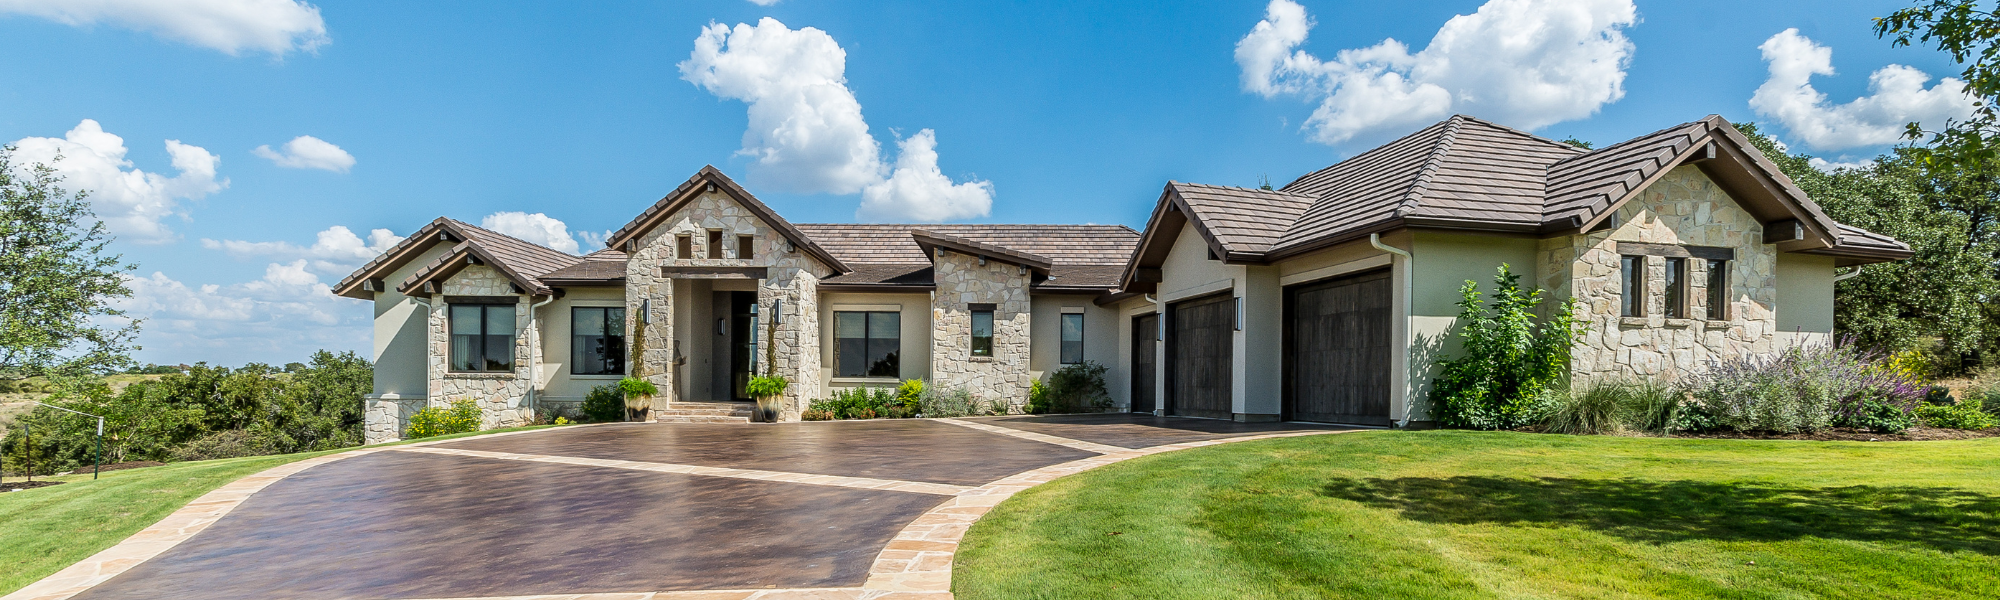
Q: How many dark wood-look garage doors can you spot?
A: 3